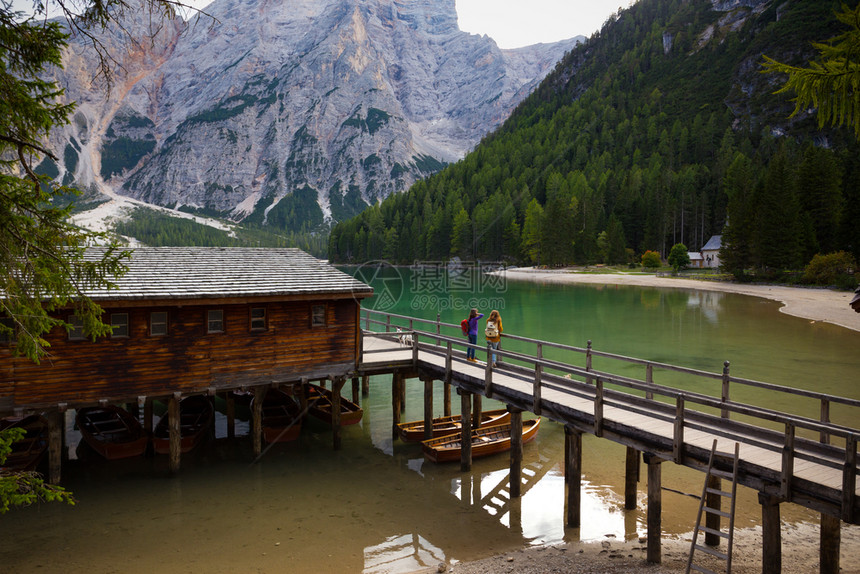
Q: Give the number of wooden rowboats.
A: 7